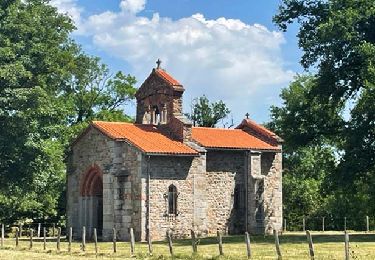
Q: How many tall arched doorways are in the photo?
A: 1